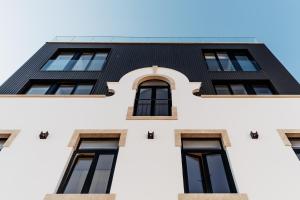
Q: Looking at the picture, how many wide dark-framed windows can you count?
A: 4